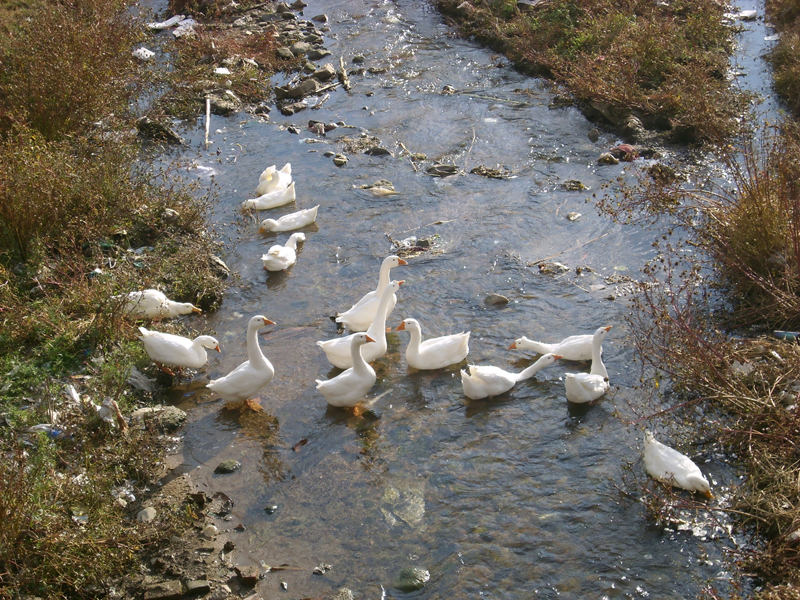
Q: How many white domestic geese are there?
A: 15